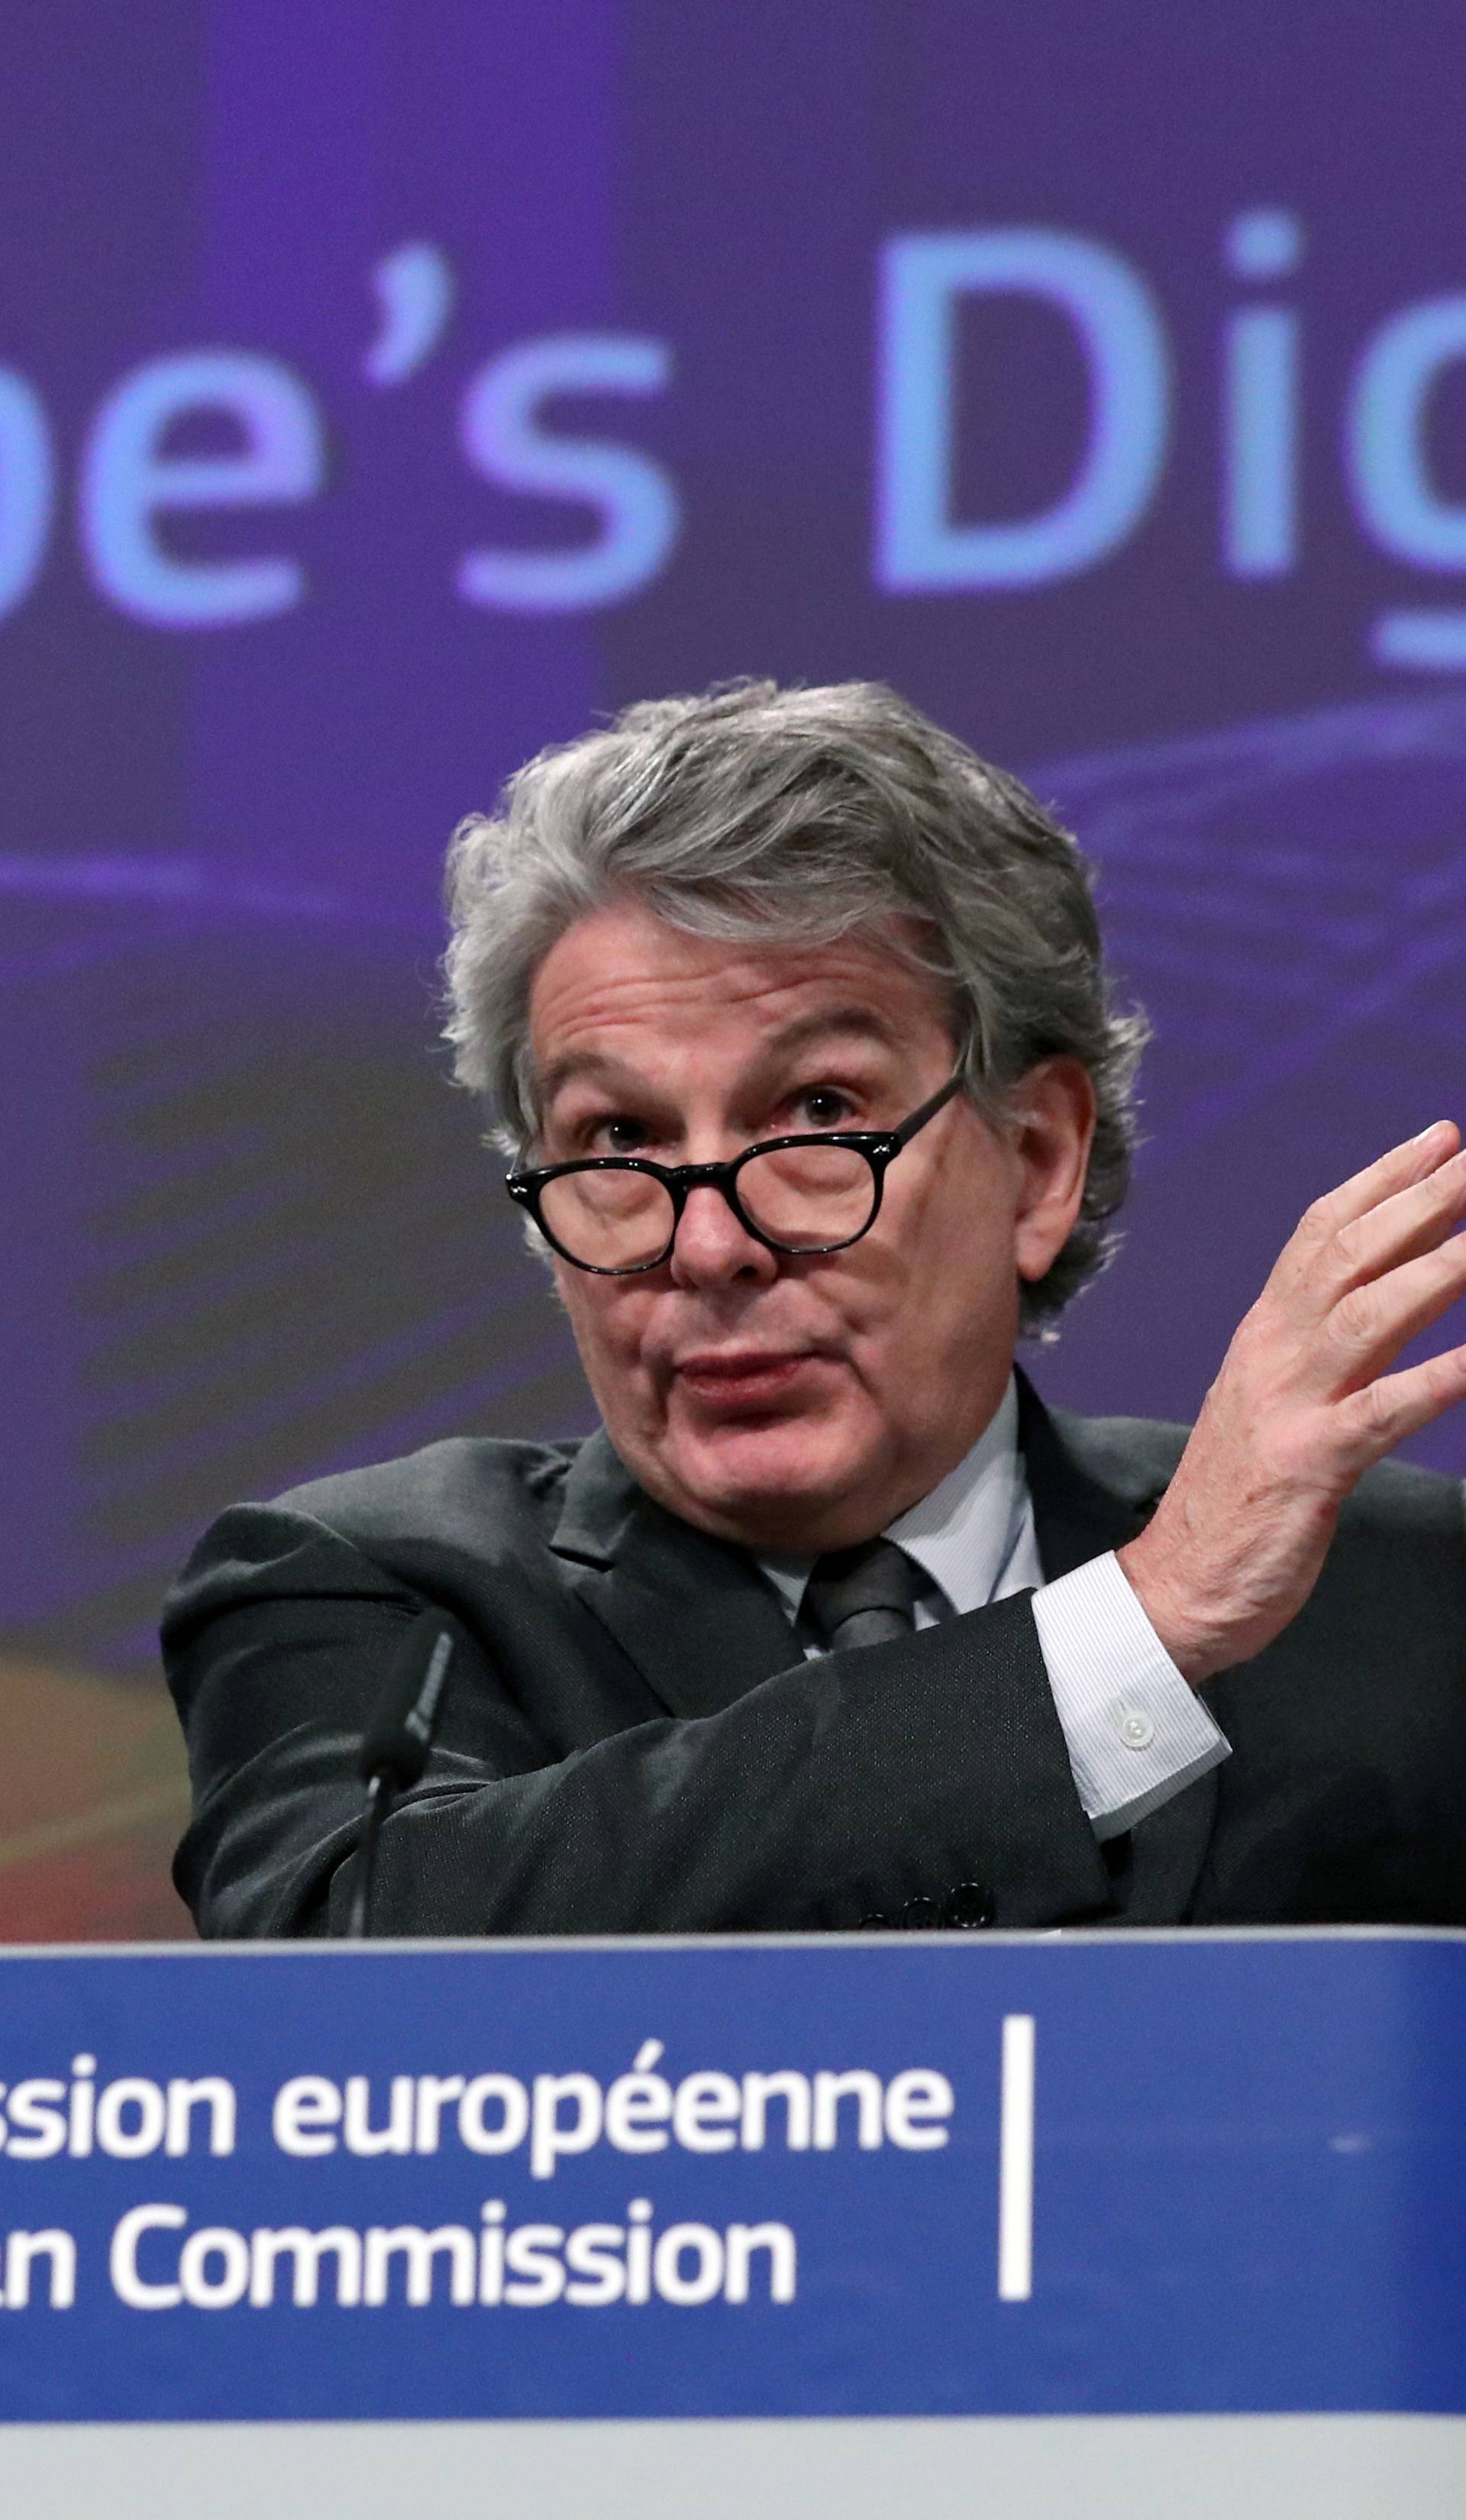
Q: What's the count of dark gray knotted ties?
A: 1